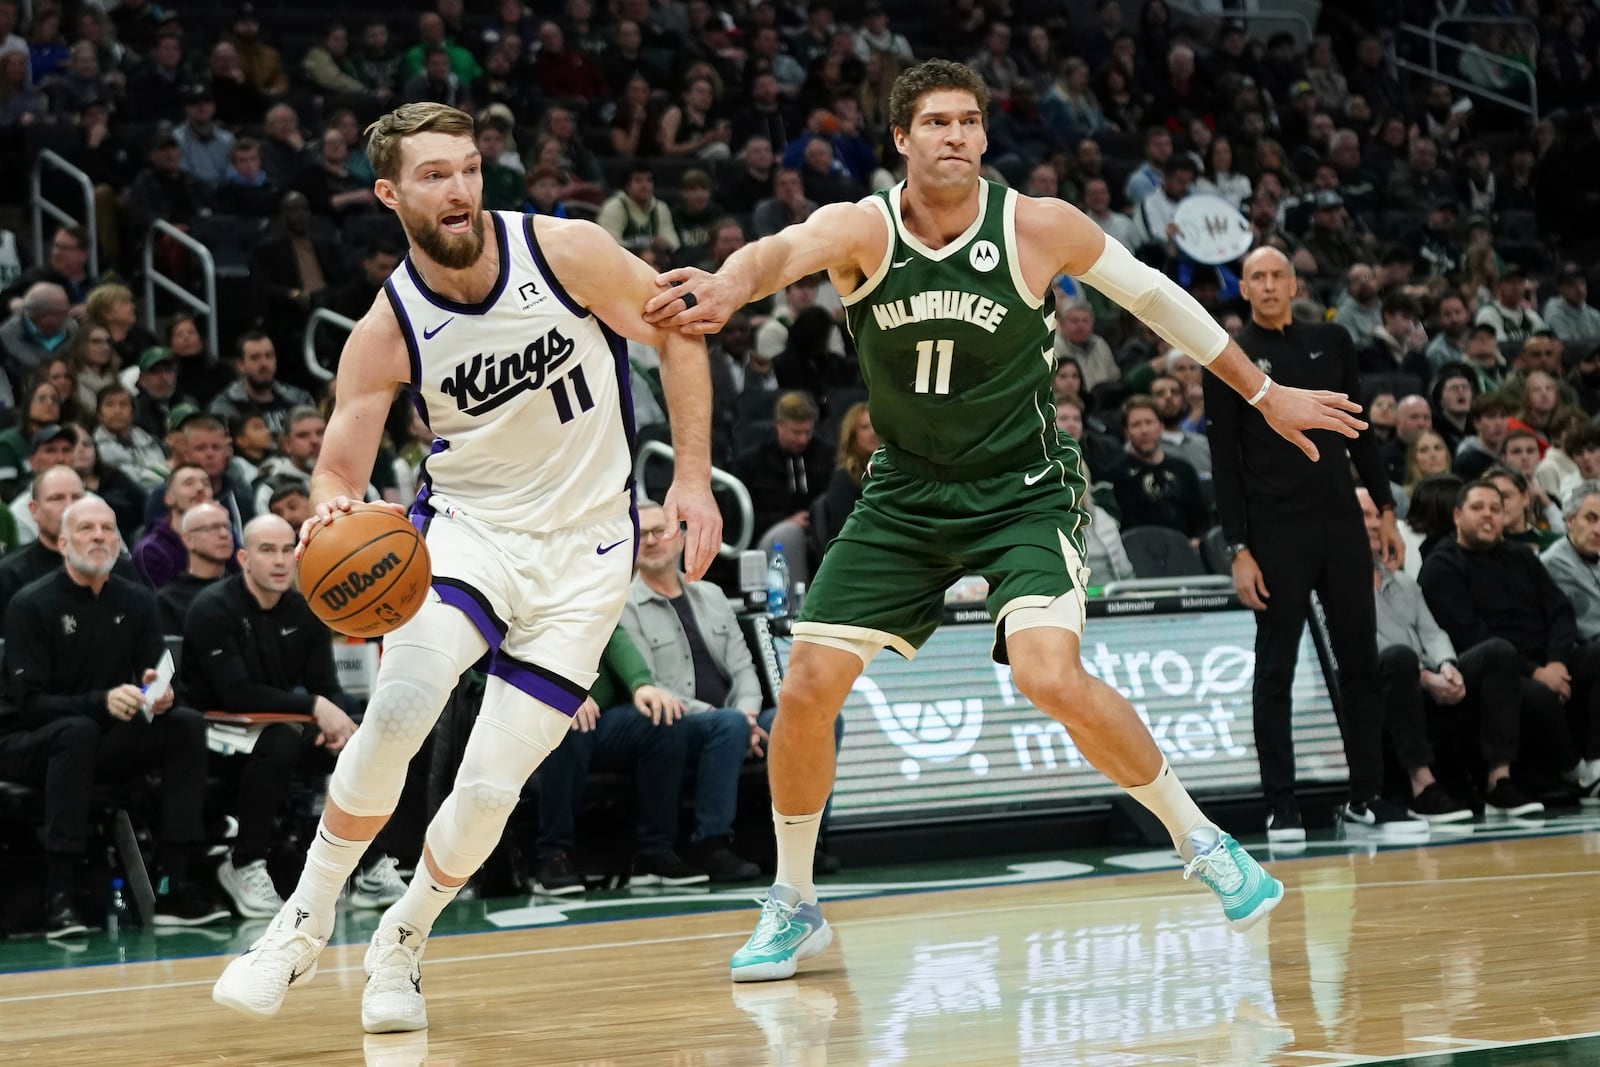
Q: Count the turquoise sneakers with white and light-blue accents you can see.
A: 2